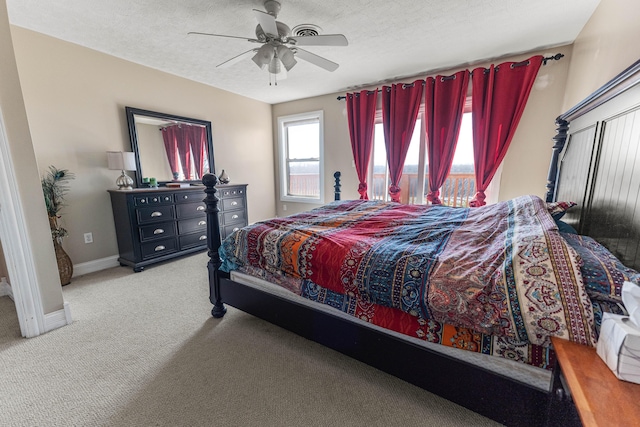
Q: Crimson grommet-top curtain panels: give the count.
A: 4